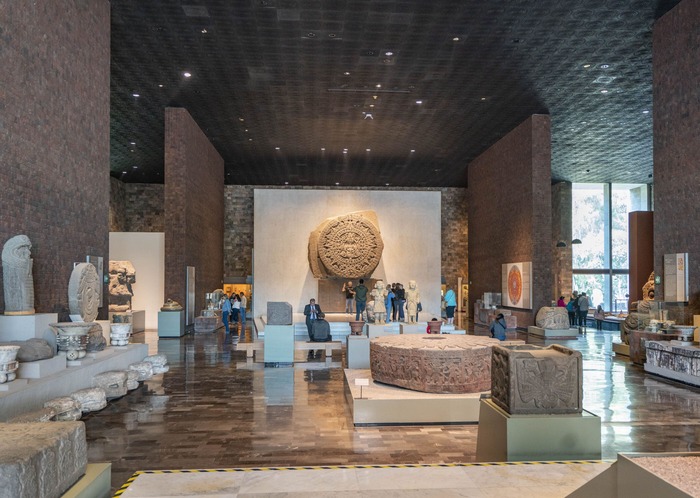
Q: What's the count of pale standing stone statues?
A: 2